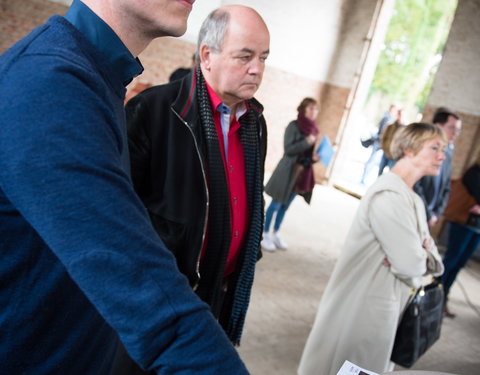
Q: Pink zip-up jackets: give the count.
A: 0